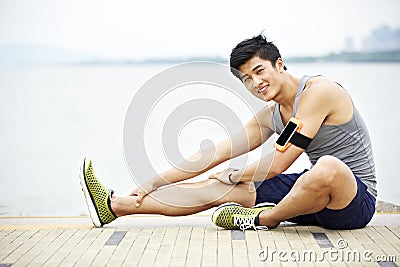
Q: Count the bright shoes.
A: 2